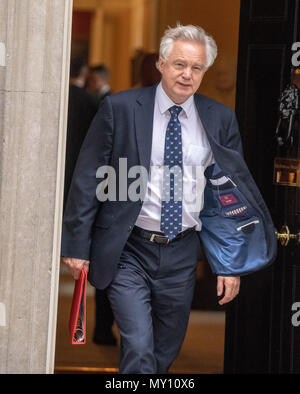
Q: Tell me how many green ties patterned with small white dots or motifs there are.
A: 0